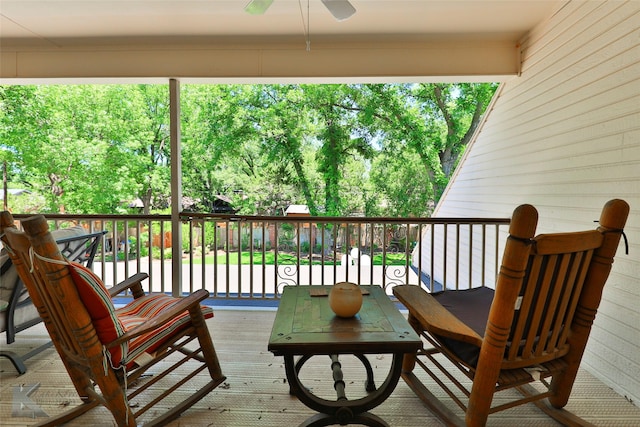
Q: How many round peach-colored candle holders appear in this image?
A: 1